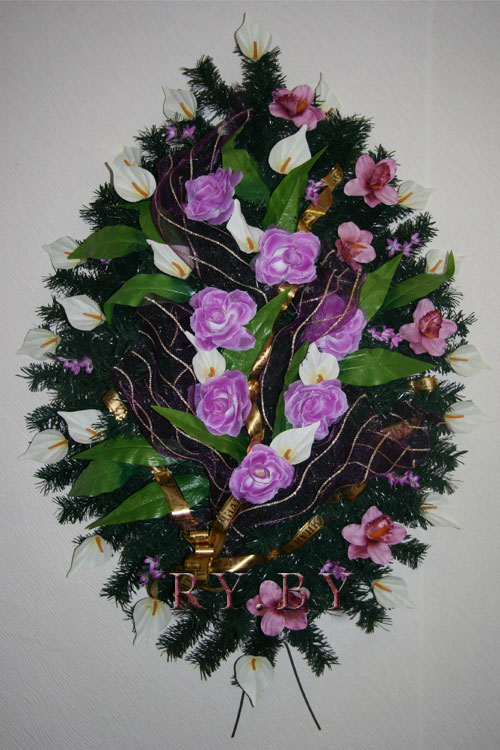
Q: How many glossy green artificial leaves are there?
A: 14